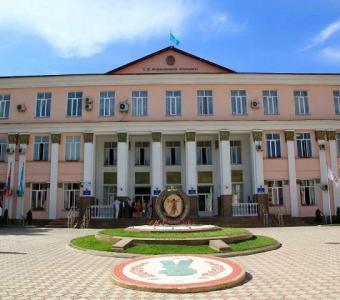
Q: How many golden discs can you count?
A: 1